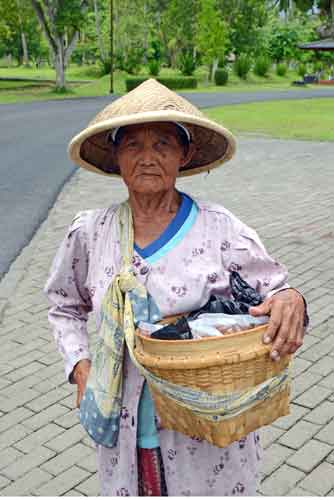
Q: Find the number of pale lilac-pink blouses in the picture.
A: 1